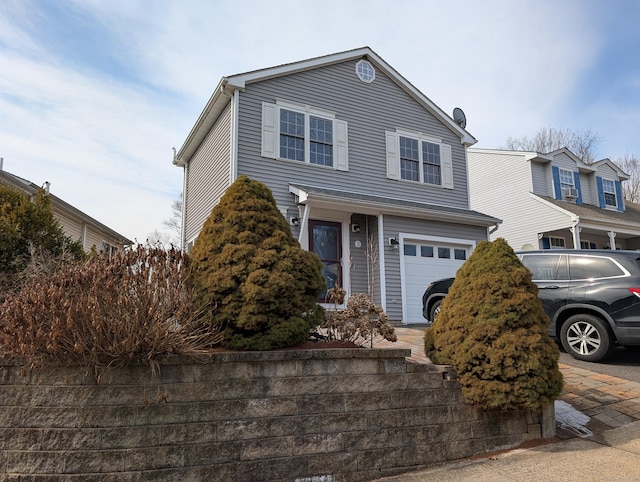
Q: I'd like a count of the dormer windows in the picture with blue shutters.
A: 2